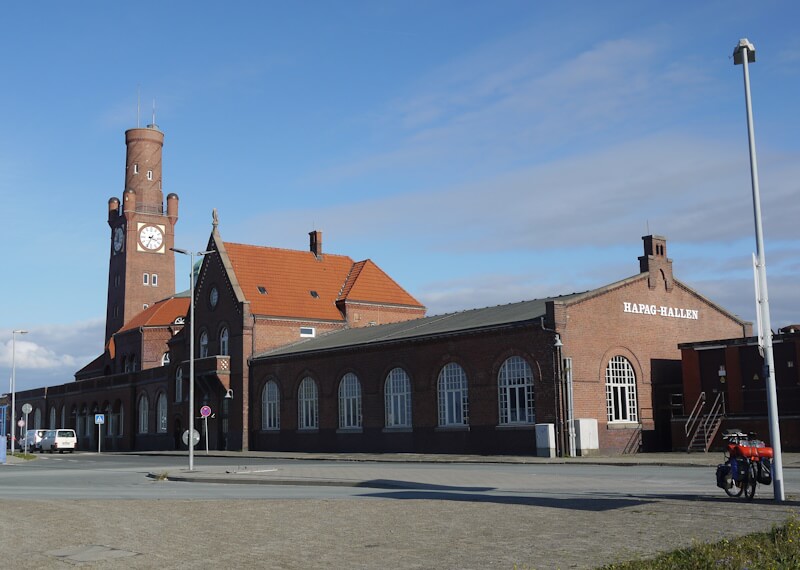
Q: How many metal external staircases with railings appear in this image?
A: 1